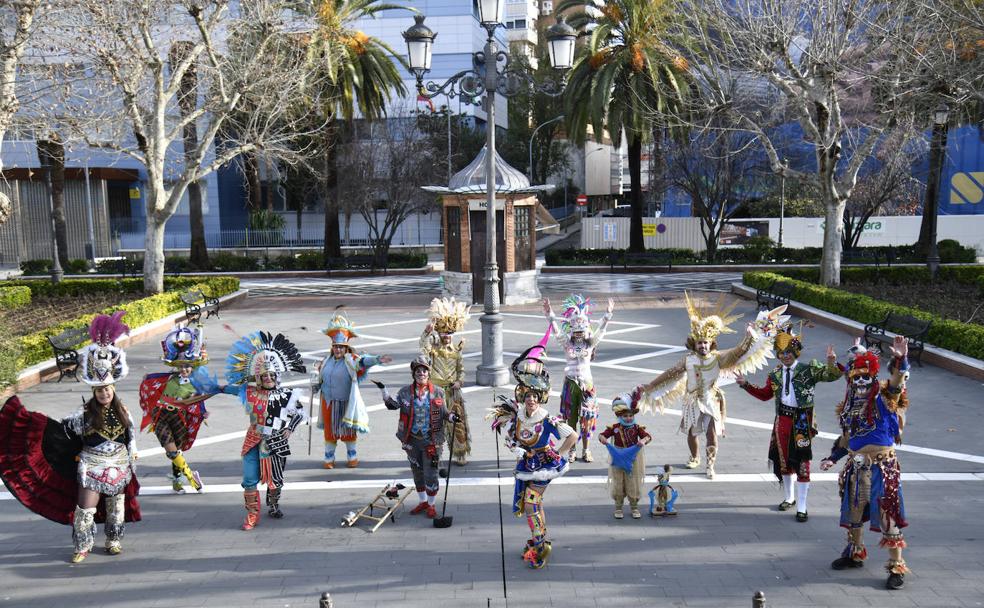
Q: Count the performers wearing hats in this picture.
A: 12